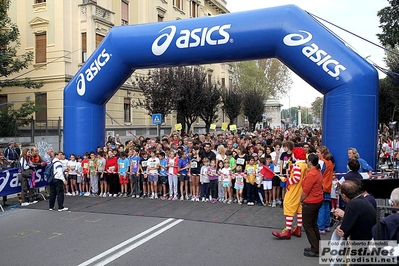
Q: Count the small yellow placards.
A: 4